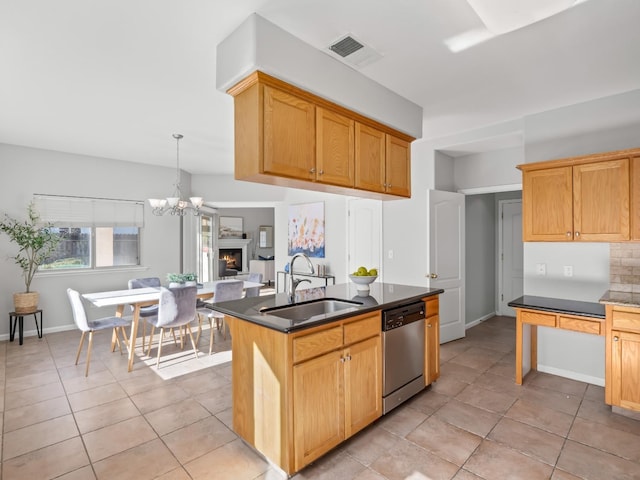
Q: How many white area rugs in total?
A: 0